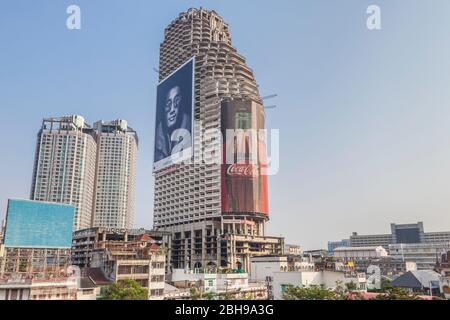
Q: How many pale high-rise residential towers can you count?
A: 2